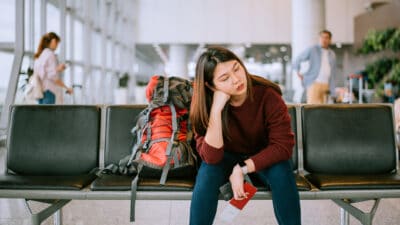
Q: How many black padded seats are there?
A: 4